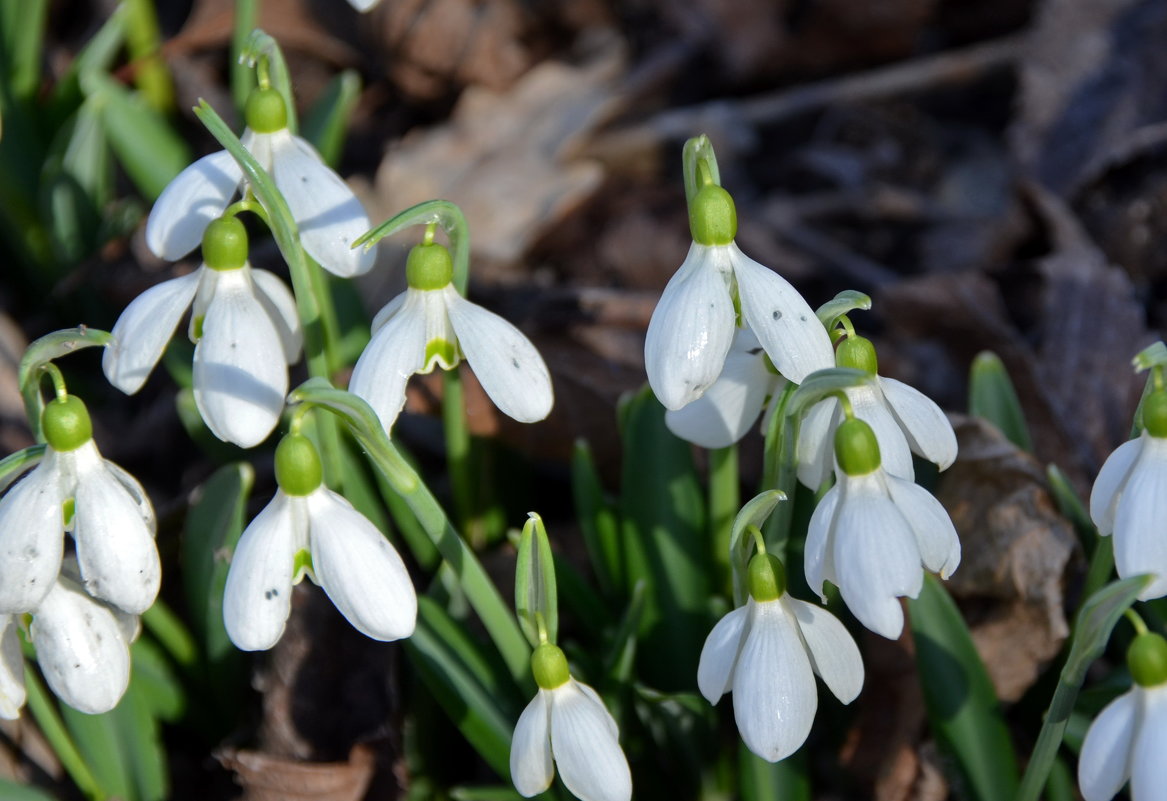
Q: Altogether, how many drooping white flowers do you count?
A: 14